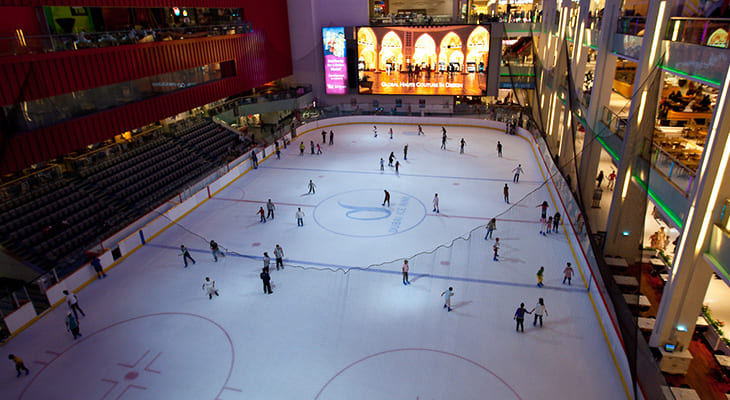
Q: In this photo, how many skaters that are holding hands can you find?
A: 2